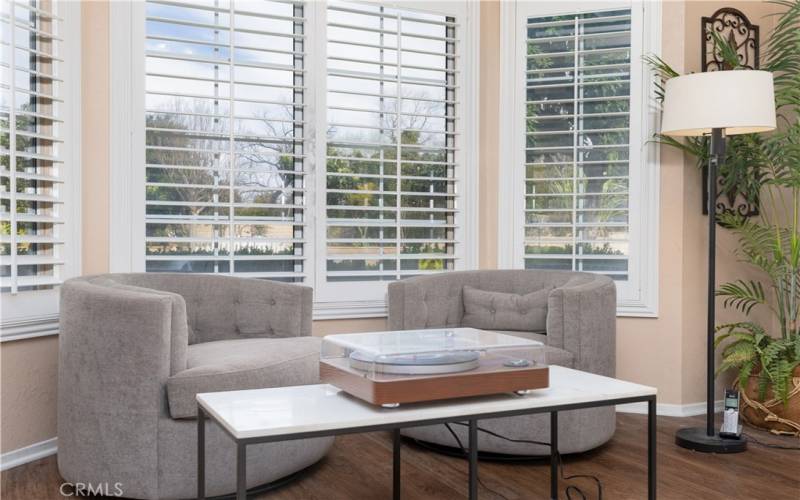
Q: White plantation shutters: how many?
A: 4